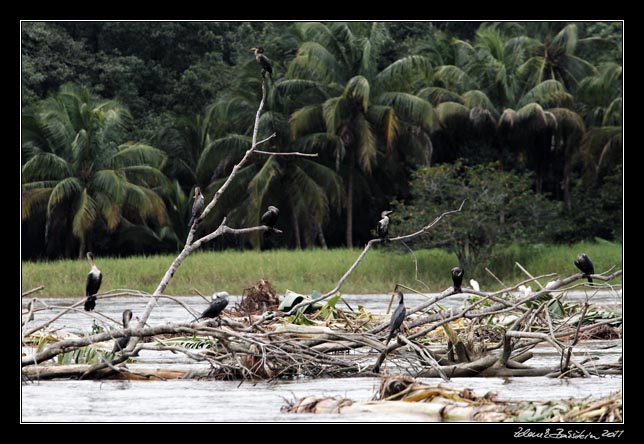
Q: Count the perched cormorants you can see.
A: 10